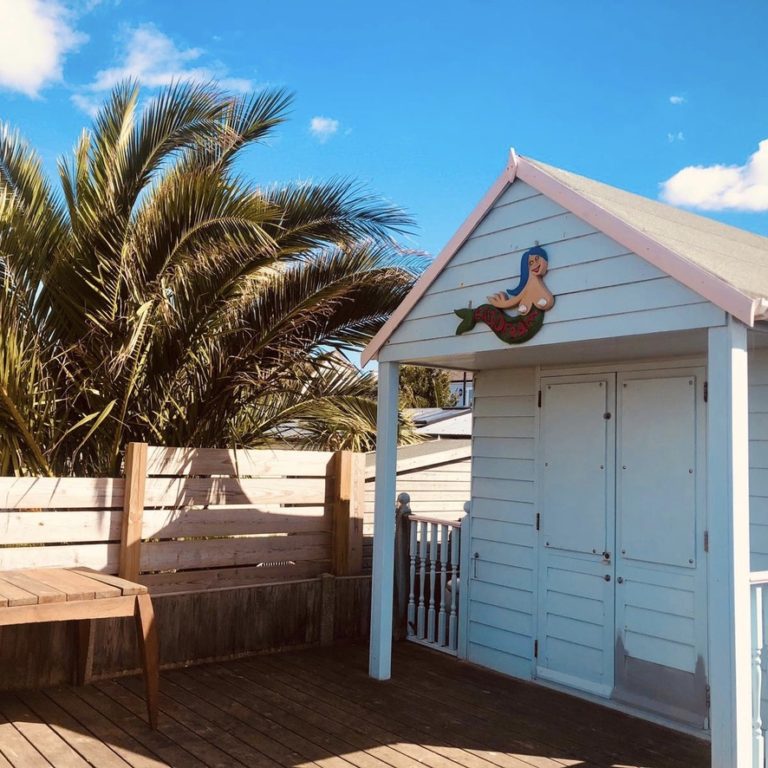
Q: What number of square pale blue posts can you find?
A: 2